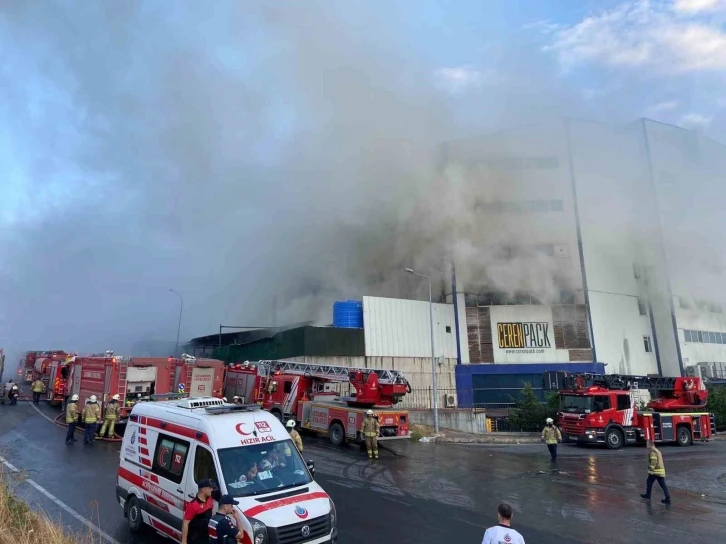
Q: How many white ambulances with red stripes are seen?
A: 1